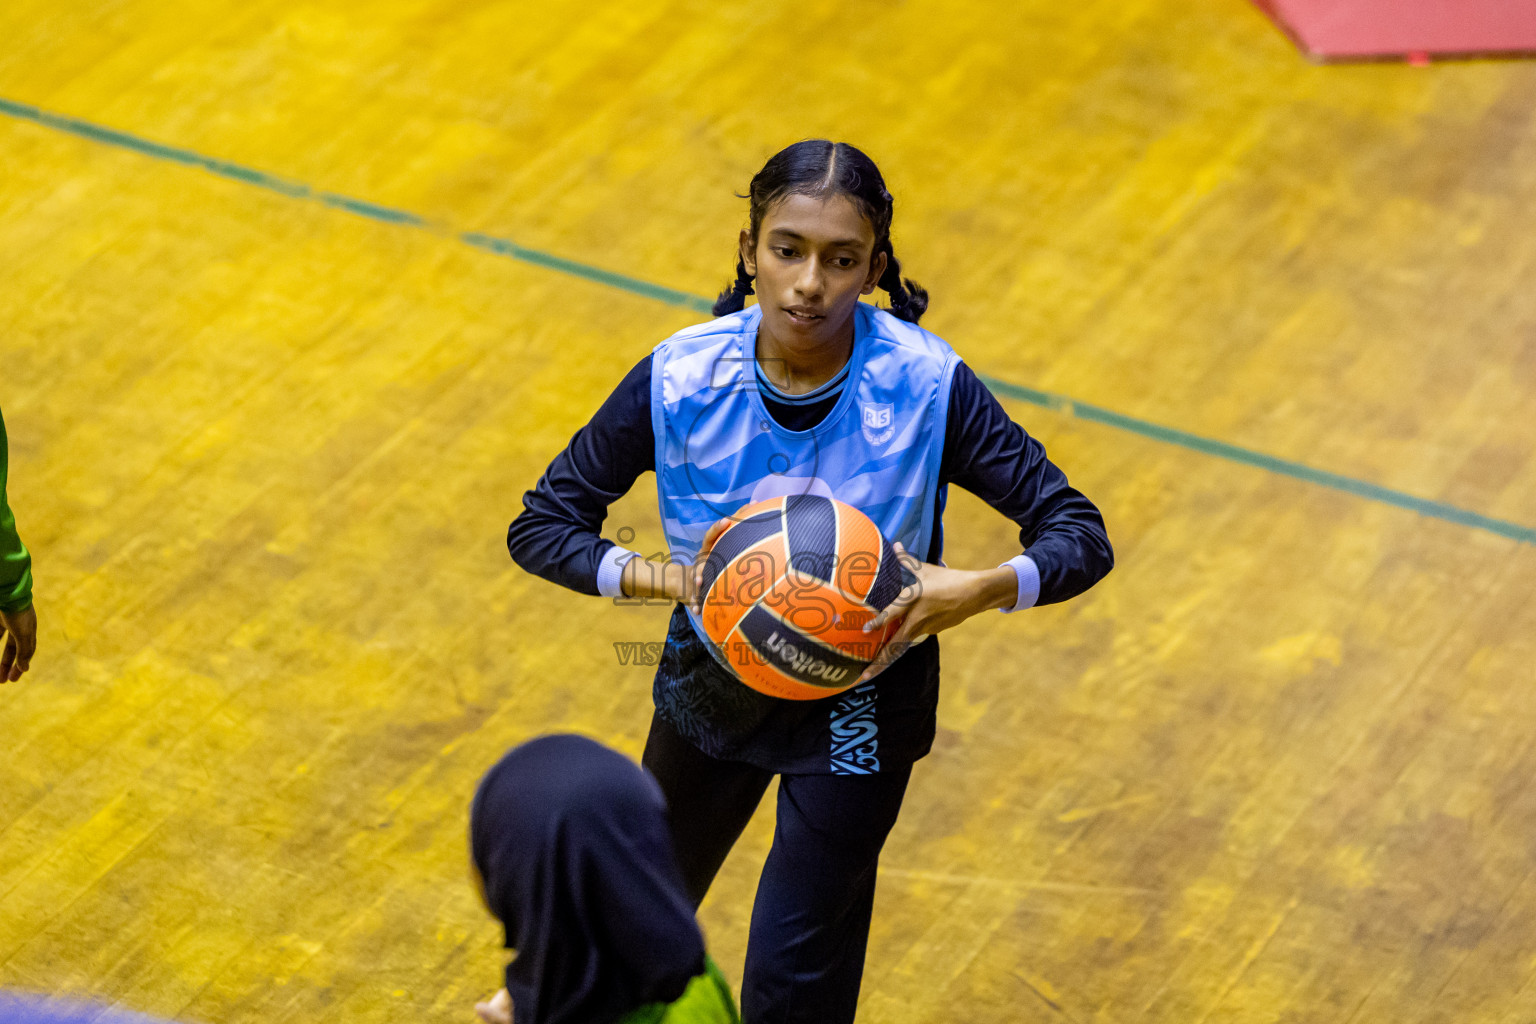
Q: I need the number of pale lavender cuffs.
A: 2